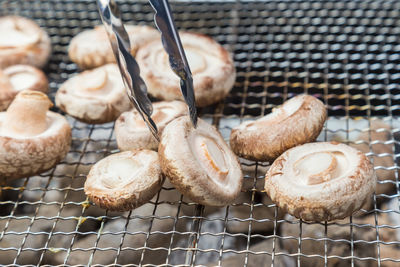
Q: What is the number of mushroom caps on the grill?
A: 11